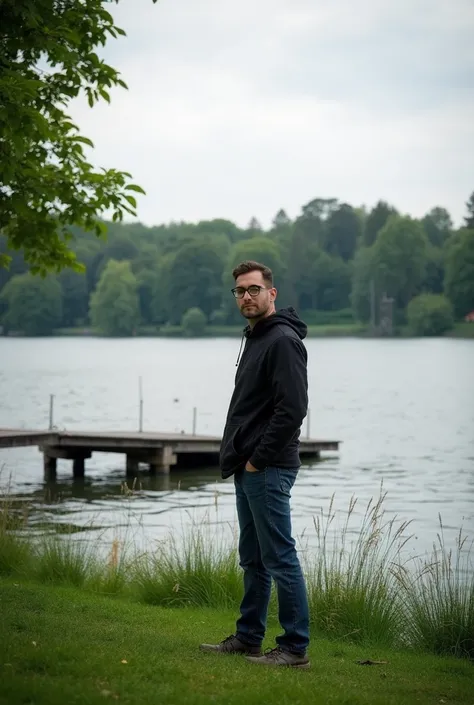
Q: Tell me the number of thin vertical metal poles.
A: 4